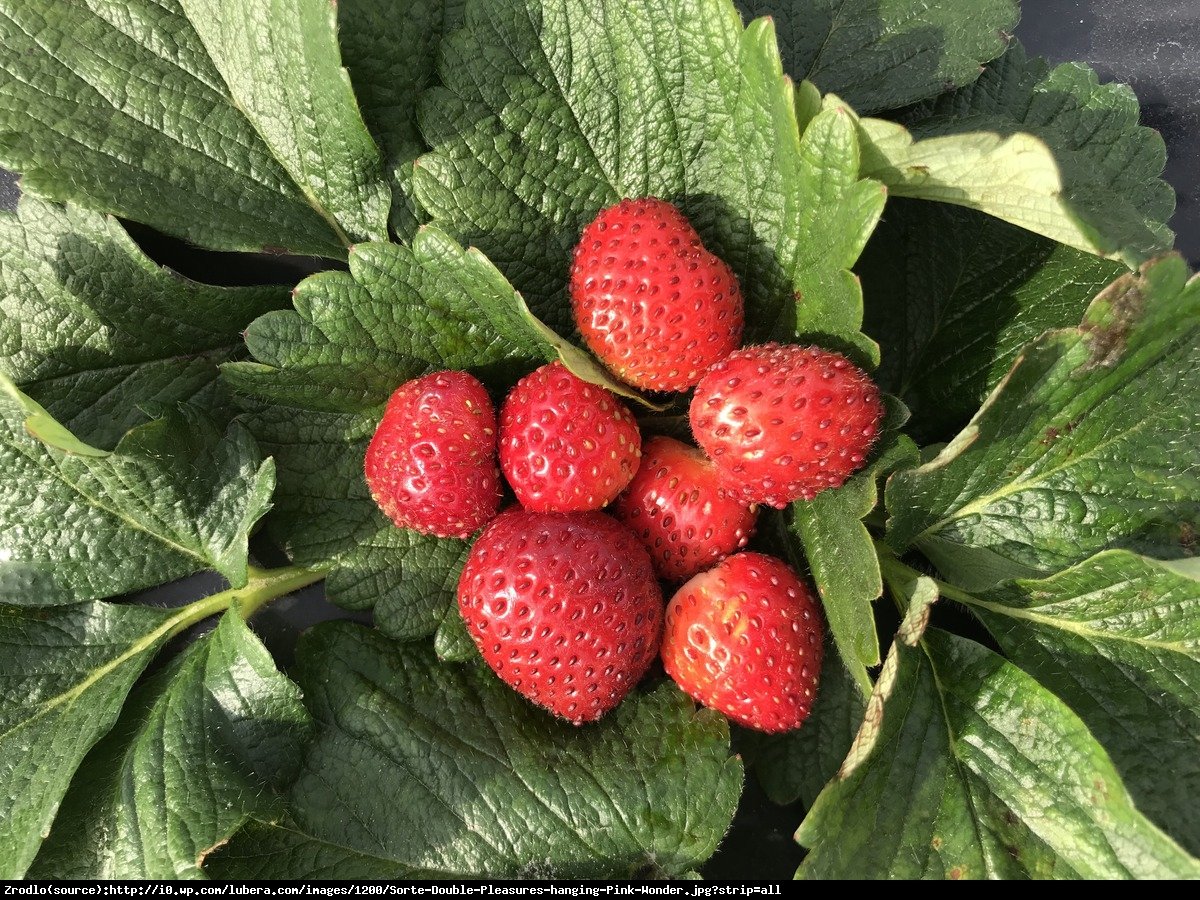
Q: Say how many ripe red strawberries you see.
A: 7